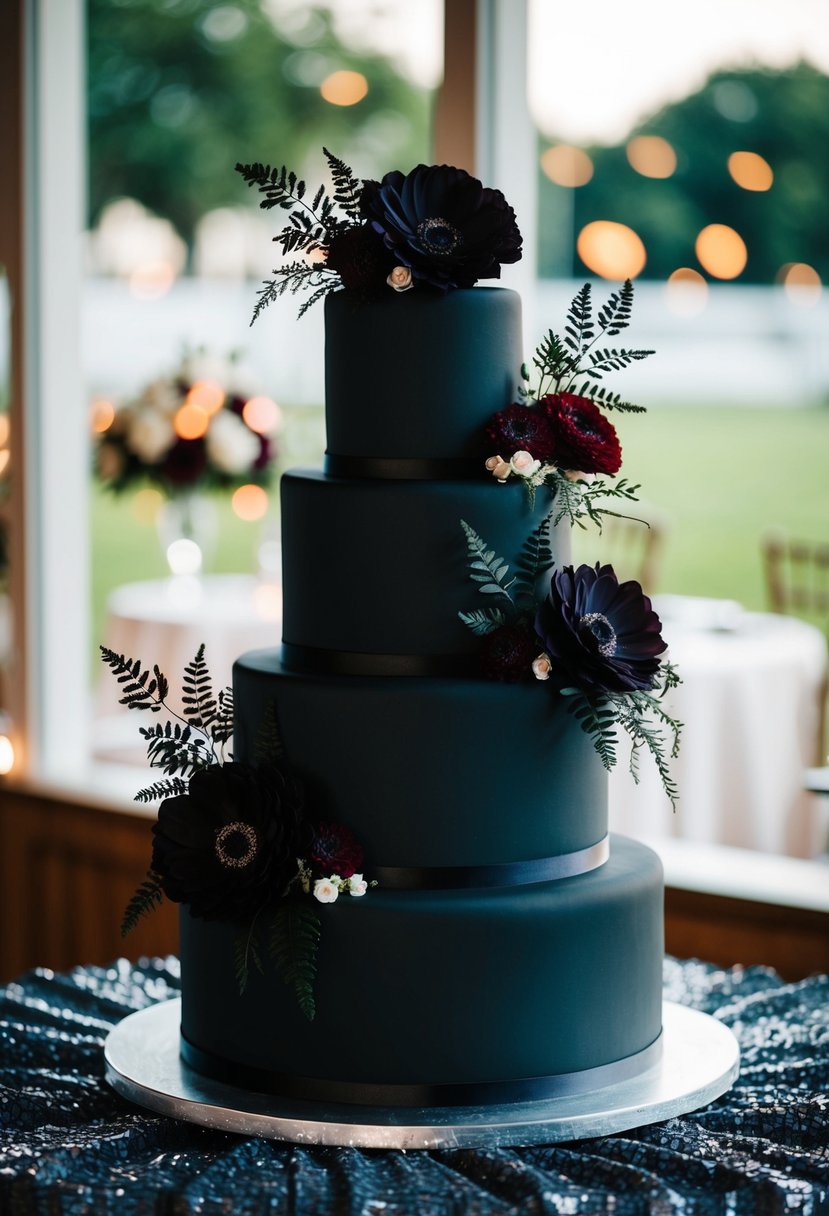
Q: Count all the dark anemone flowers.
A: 3